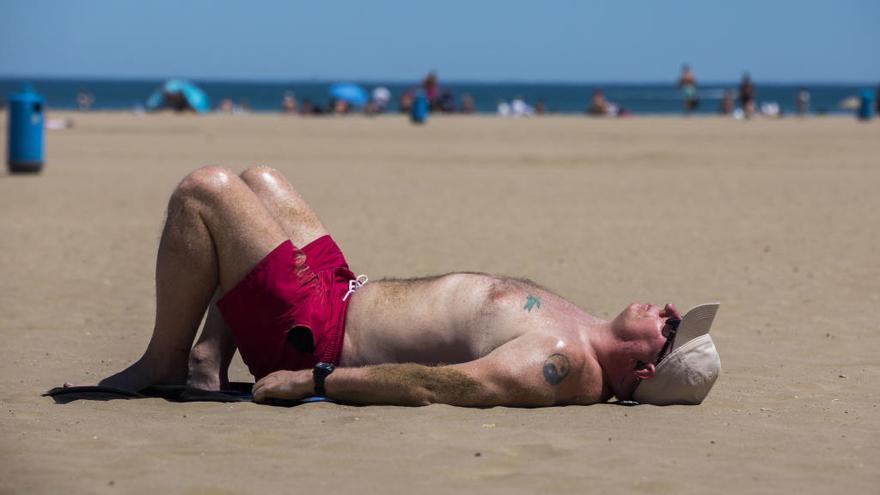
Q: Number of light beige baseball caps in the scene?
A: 1